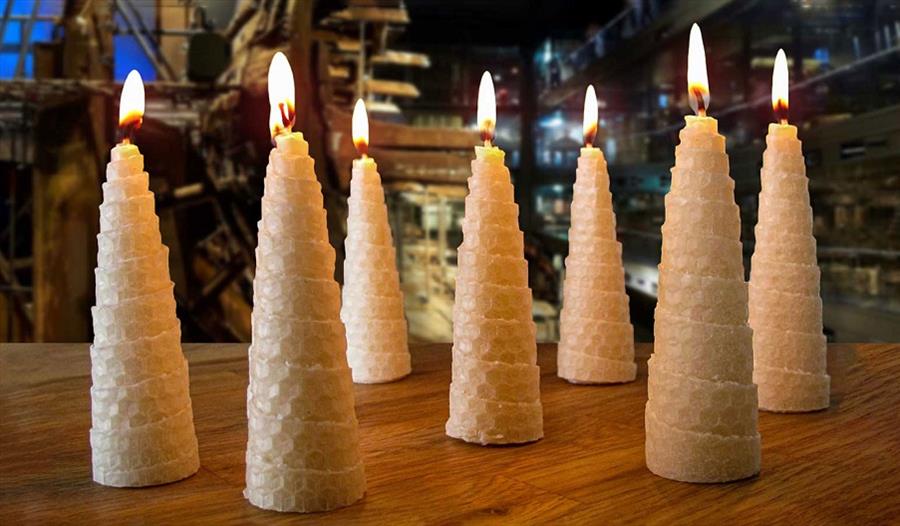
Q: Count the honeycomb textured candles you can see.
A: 7